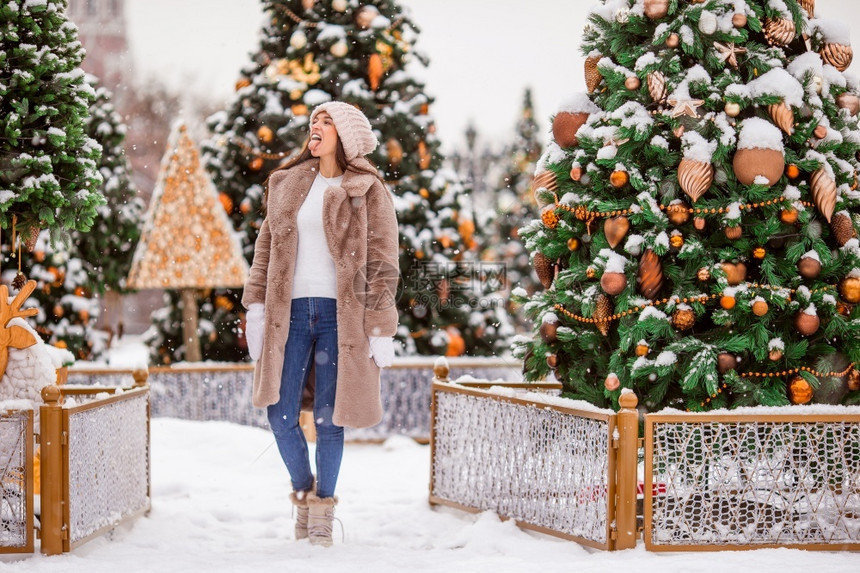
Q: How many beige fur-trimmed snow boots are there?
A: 2